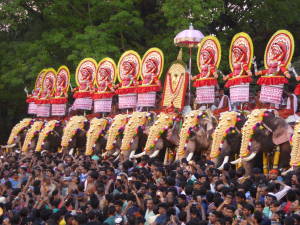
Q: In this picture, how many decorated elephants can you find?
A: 12